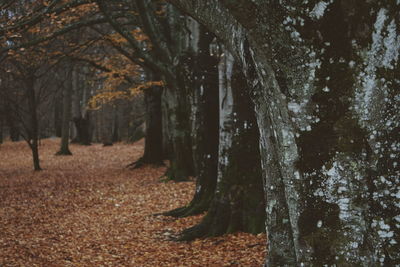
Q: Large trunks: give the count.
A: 5